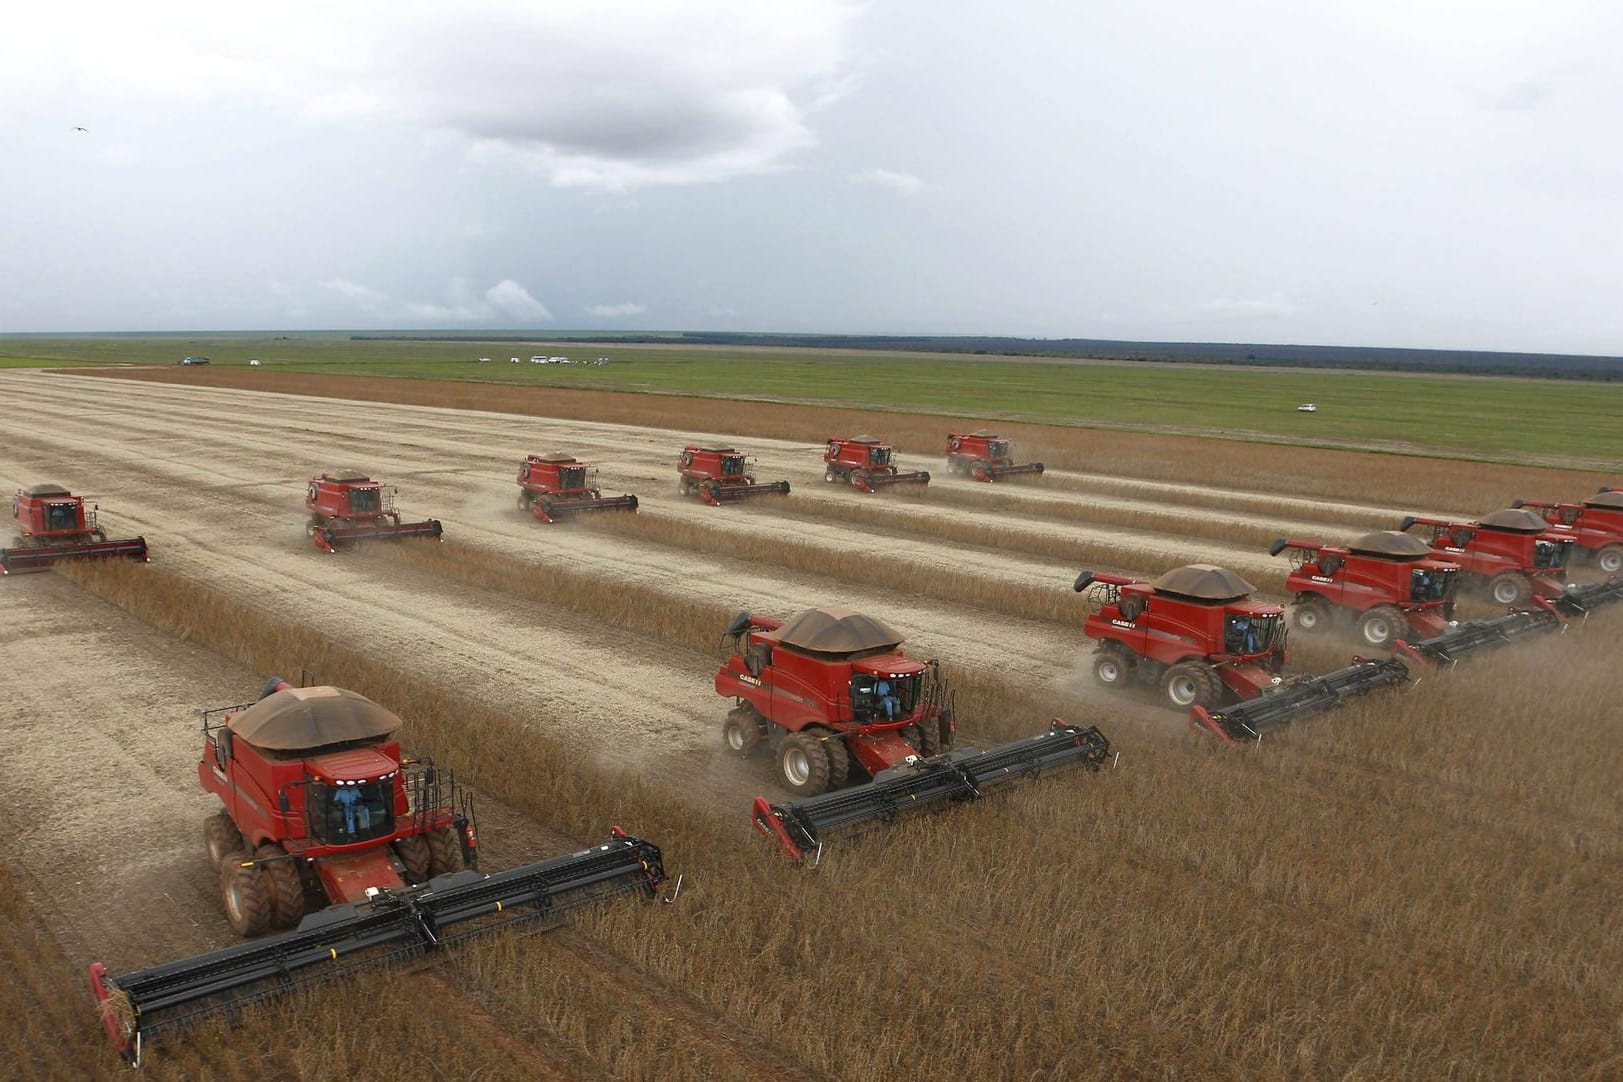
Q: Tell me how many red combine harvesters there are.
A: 12